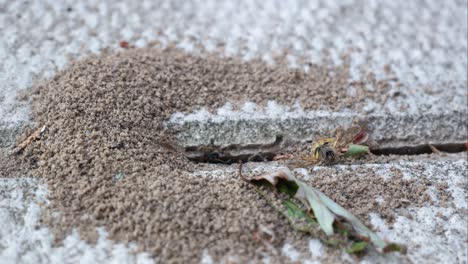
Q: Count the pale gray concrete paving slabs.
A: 2